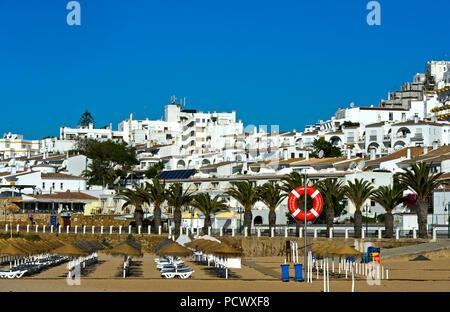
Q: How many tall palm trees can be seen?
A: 11